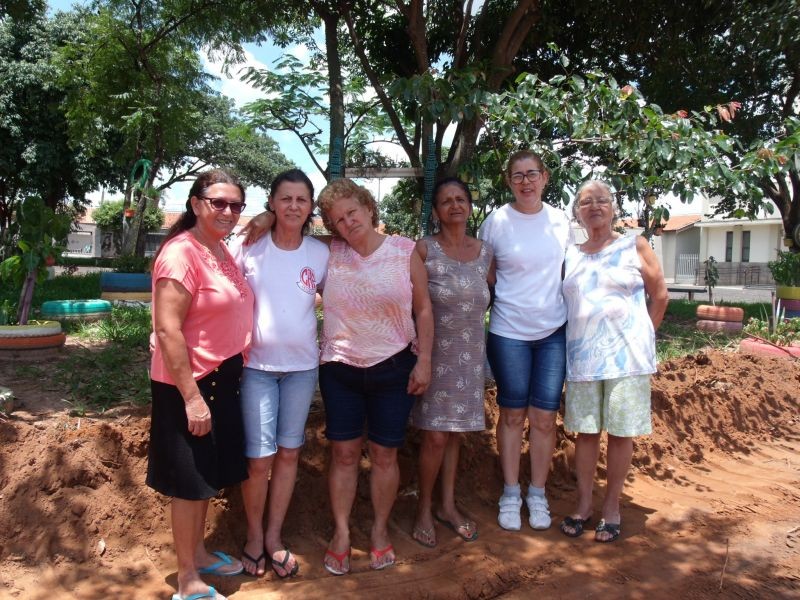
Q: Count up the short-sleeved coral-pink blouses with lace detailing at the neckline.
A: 1